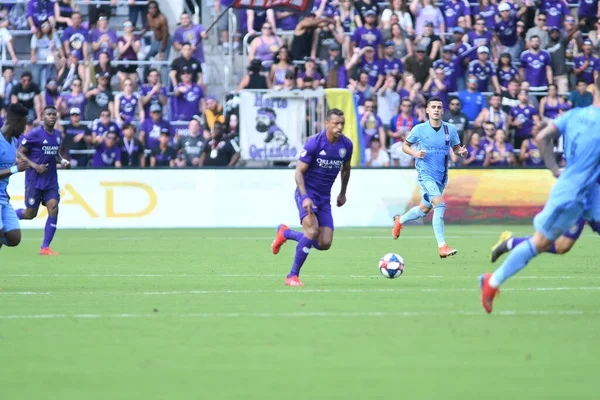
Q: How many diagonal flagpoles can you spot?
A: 1